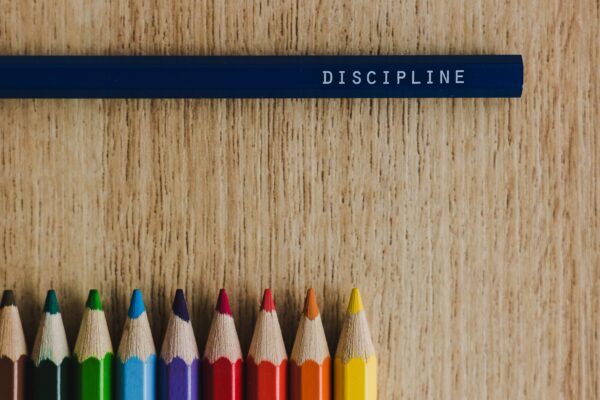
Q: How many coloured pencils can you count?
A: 9